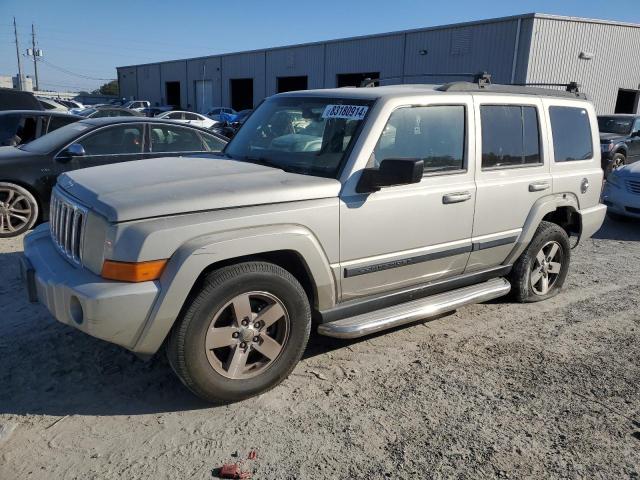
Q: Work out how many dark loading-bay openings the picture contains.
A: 5